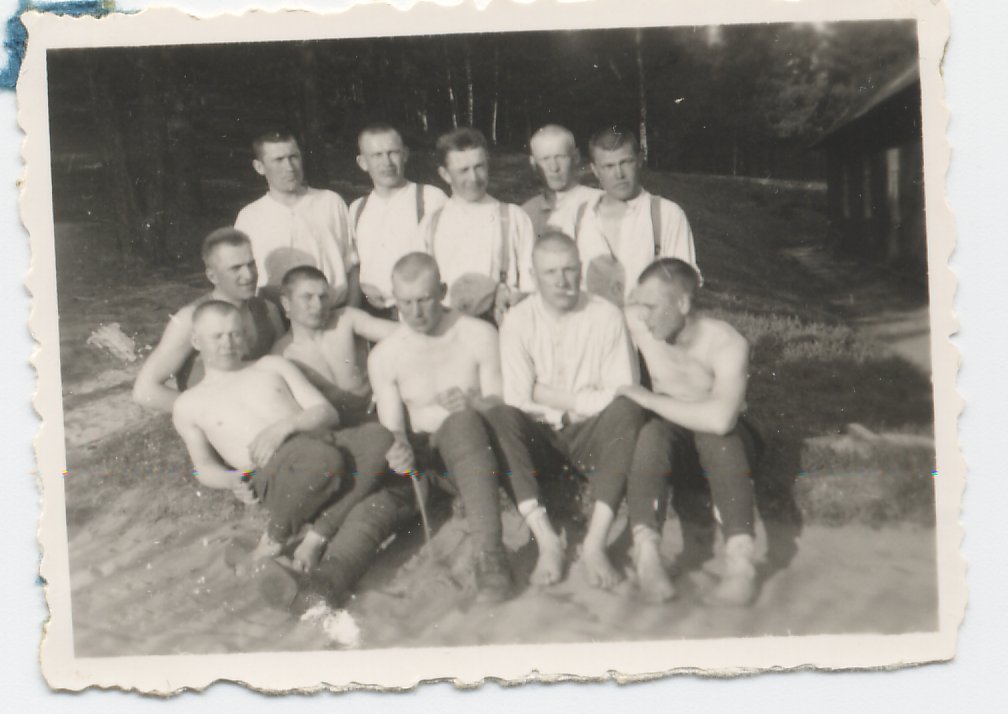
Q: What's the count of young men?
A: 11